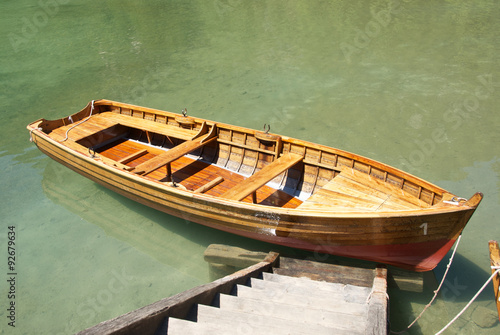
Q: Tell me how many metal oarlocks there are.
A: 4